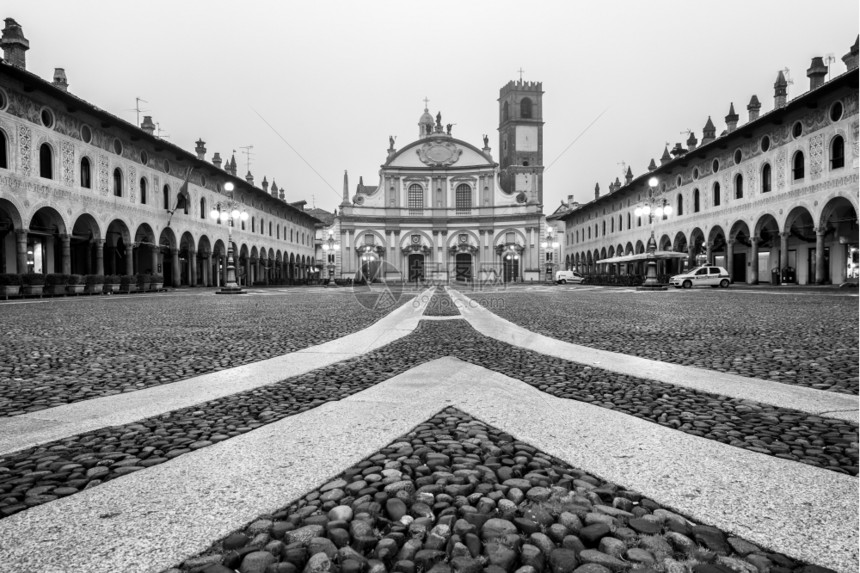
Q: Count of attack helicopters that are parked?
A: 0